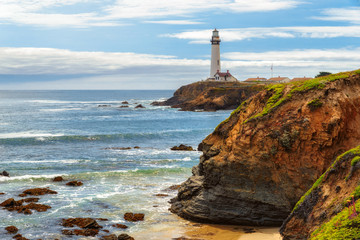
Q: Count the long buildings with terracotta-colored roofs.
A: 3